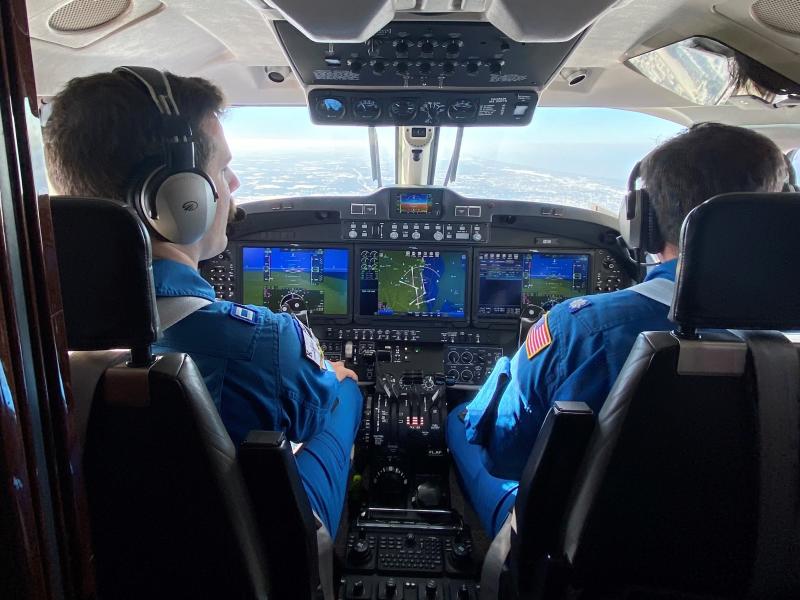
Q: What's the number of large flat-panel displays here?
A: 3